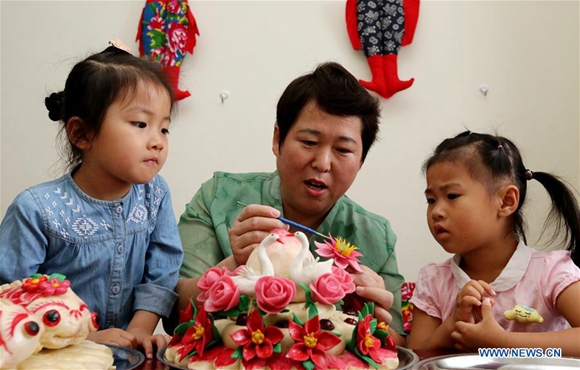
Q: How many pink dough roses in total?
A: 5